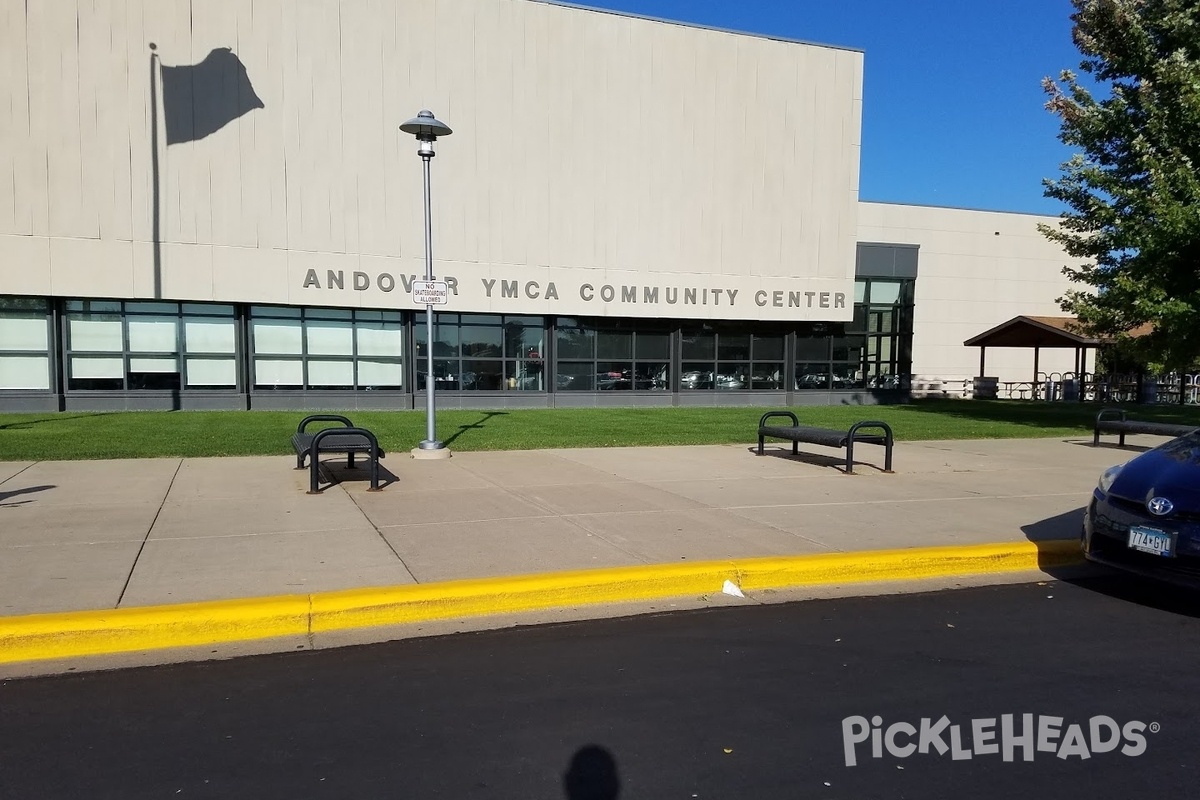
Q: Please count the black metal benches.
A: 3